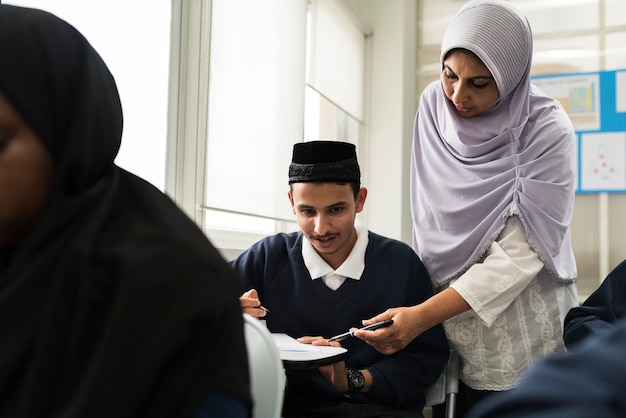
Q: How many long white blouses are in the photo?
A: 1